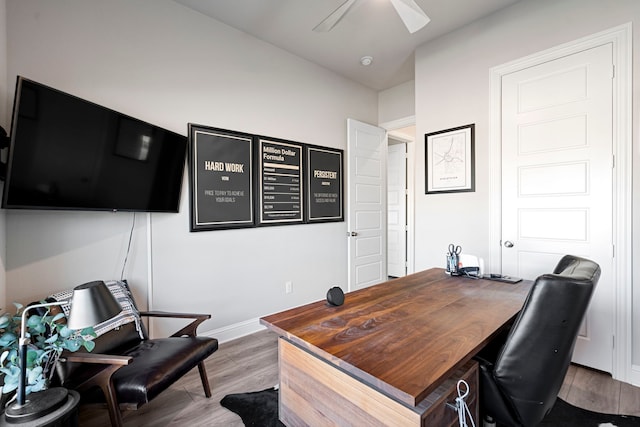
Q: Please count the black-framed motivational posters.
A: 3